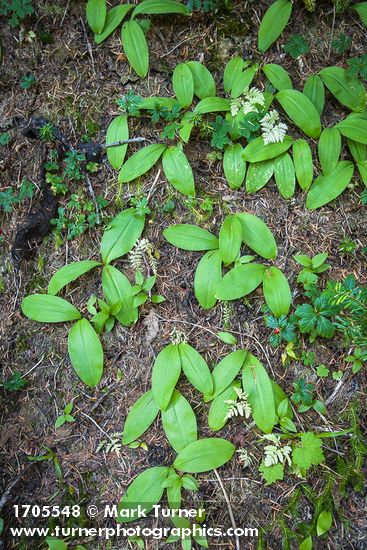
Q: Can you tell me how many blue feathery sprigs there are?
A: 0